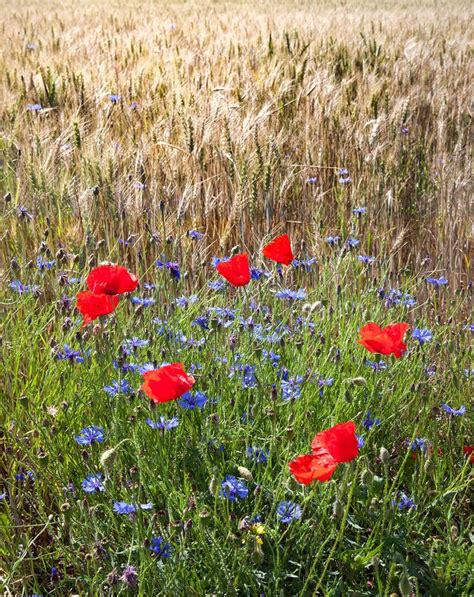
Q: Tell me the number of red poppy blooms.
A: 8